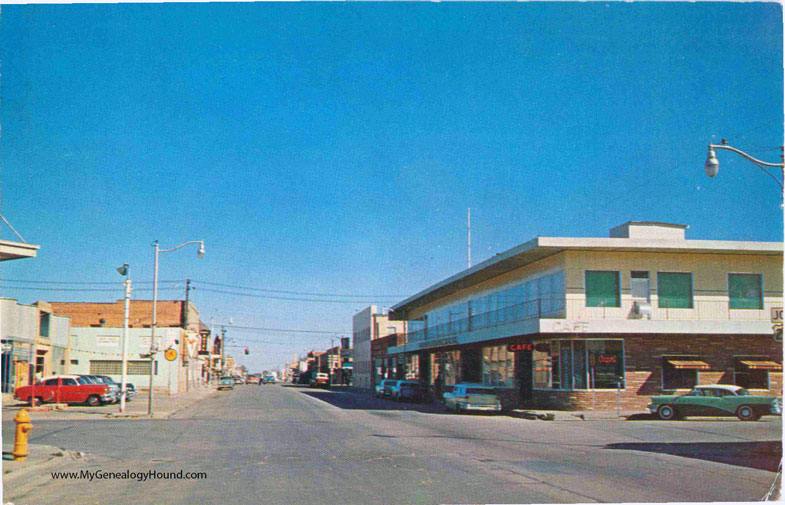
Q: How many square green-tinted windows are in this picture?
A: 3